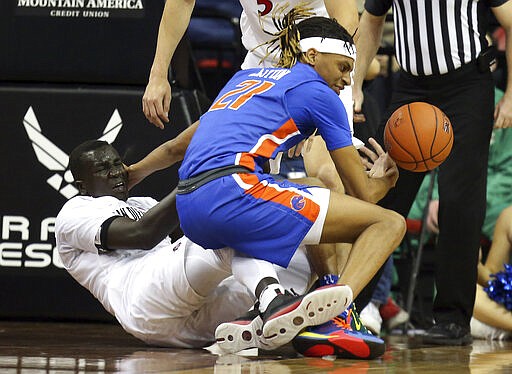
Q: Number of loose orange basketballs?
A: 1